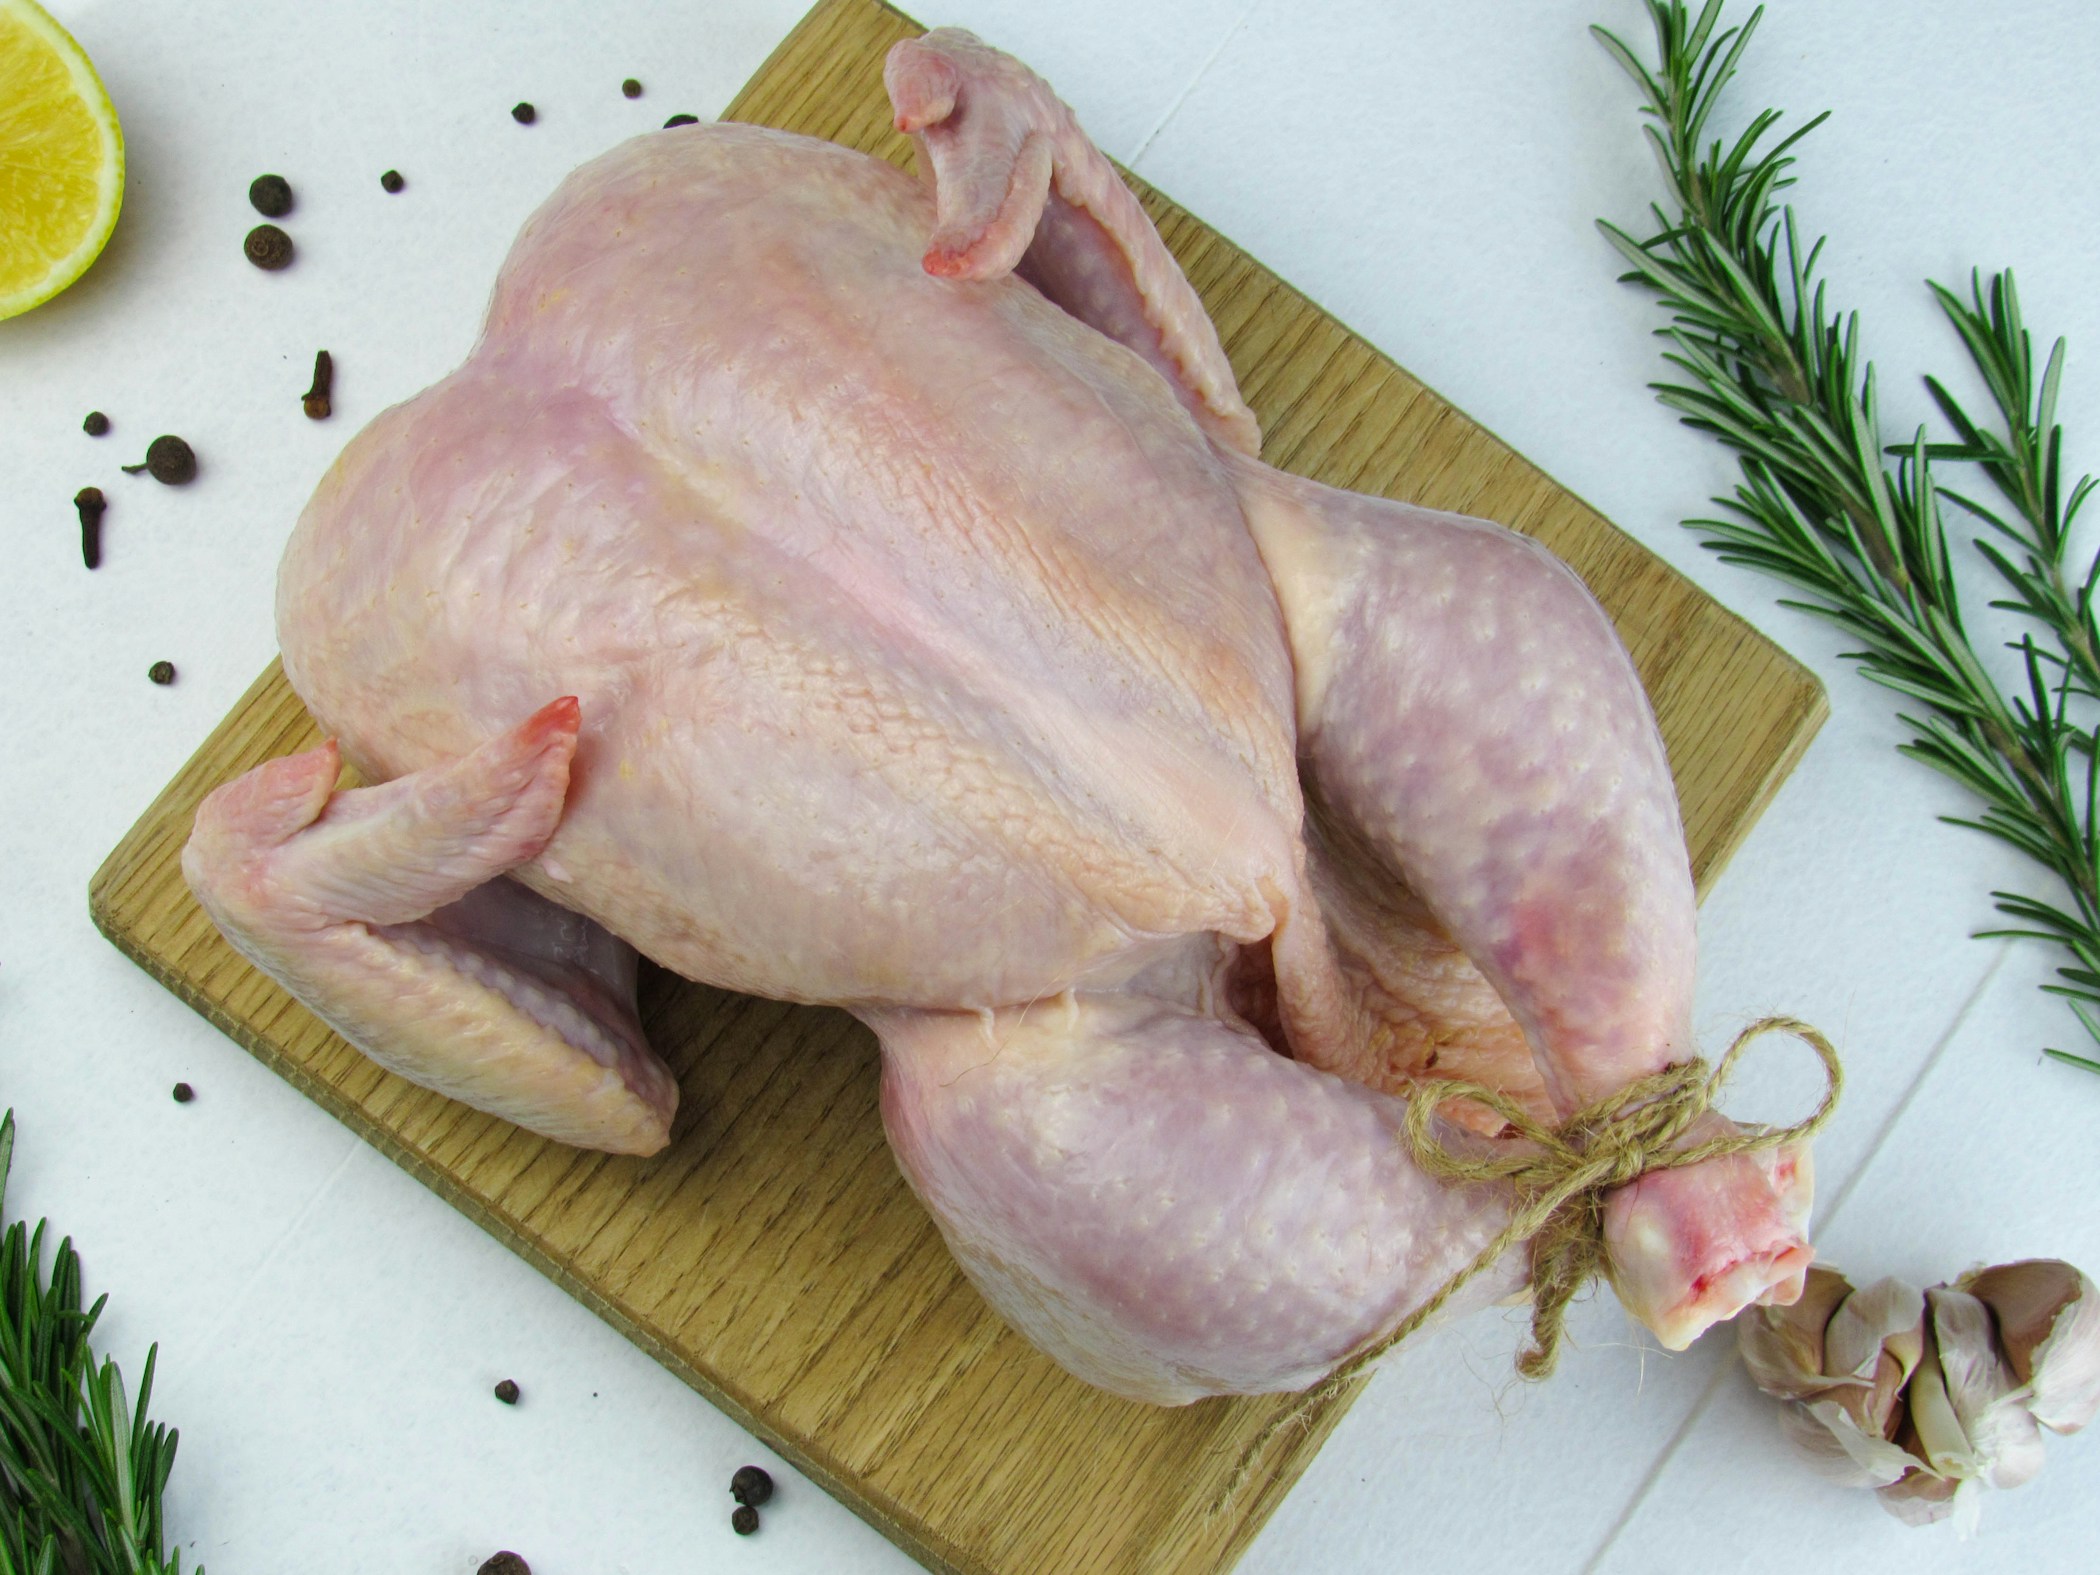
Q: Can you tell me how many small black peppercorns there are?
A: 8